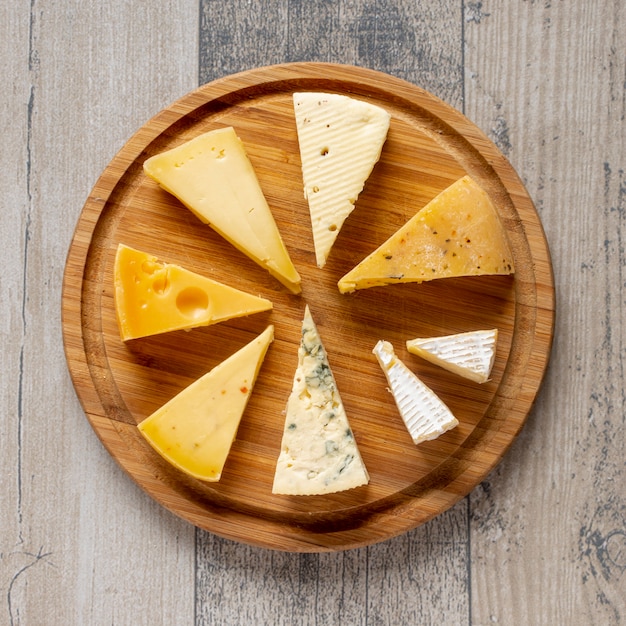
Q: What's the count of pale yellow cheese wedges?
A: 2